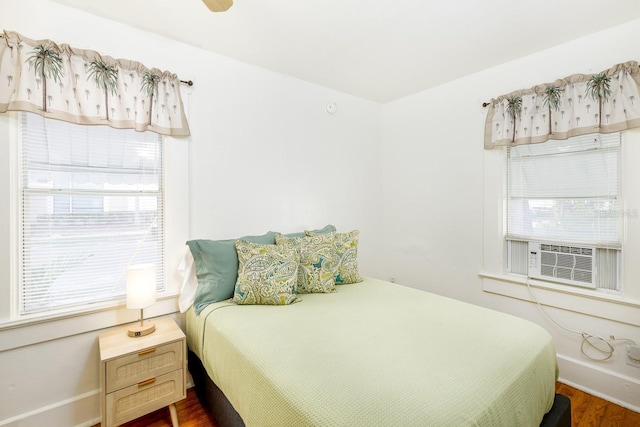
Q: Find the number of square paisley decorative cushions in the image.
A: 3